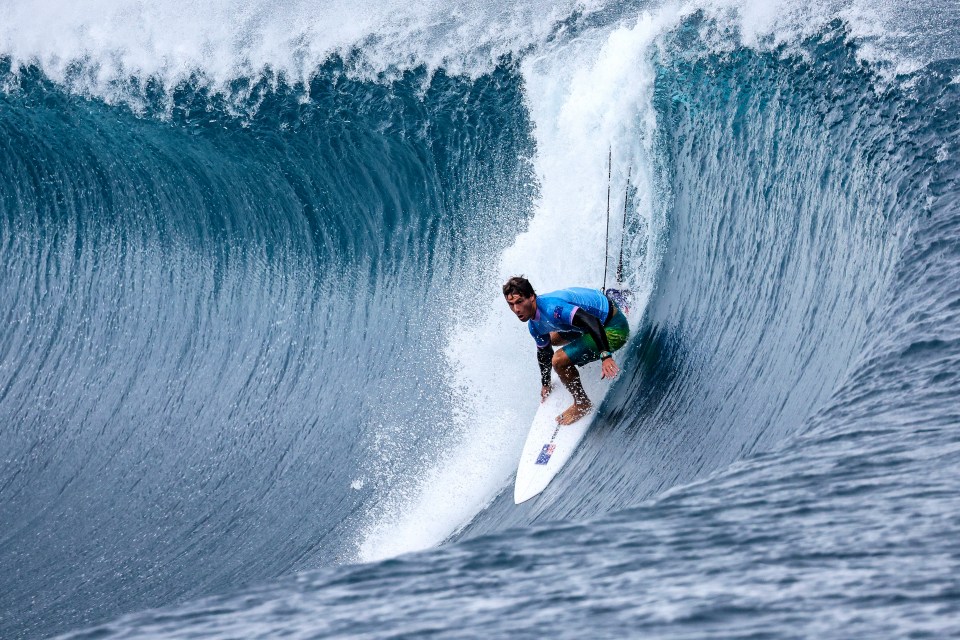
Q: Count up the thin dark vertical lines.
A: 2